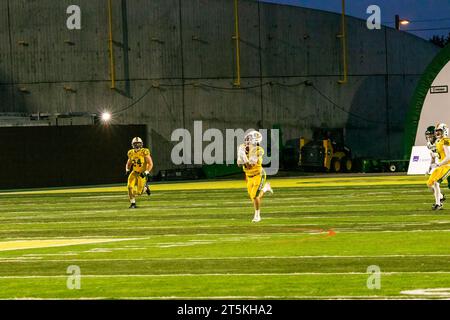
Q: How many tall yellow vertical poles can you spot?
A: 3